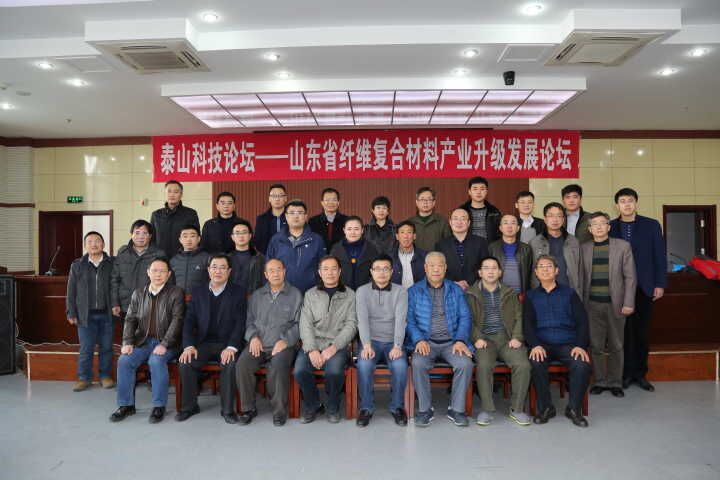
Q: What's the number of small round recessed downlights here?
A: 11